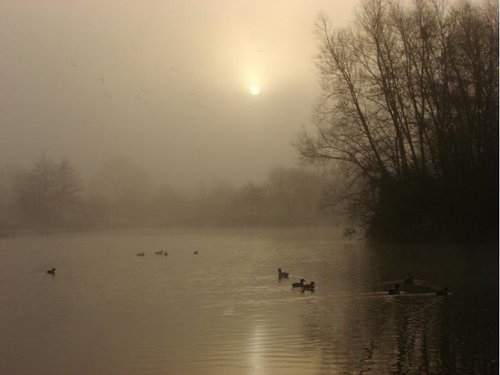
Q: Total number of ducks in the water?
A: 11